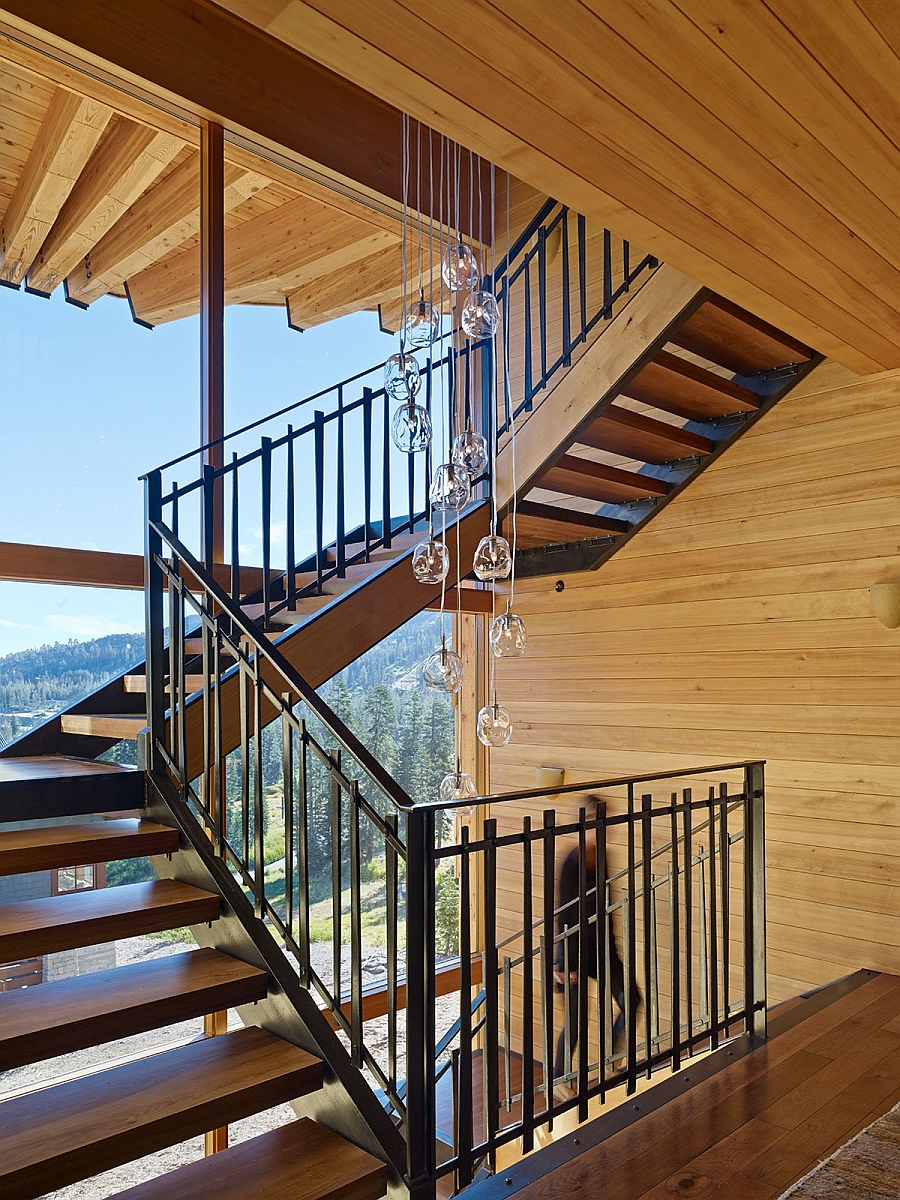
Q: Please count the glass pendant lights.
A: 13